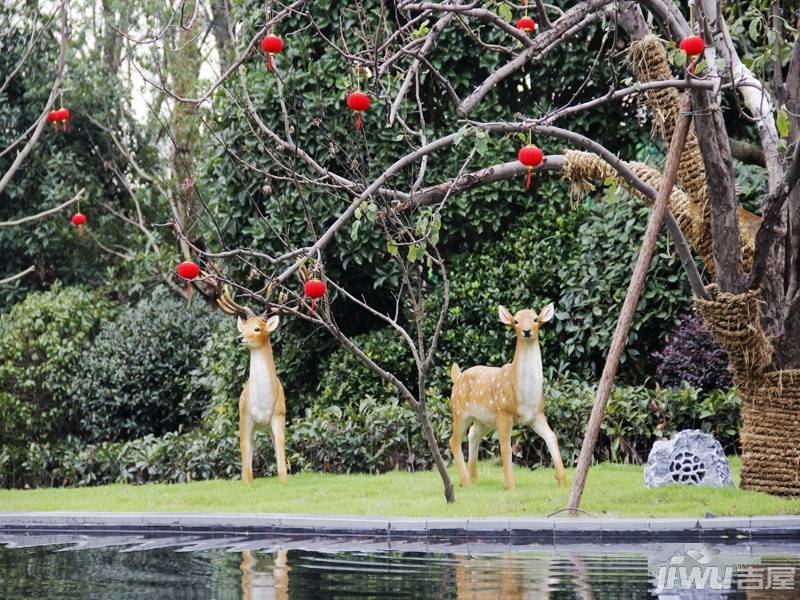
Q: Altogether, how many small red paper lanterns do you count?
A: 10